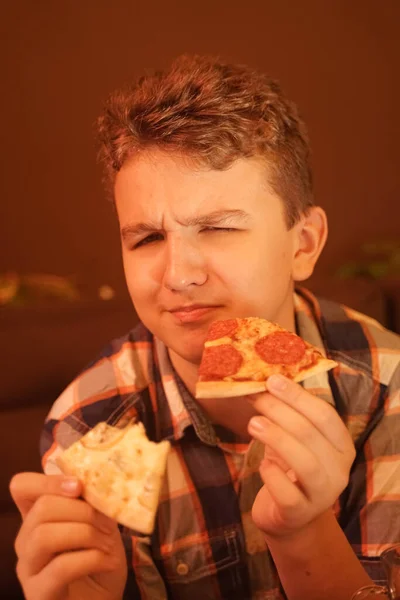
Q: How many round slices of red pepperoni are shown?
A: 3